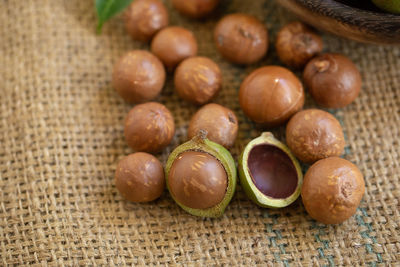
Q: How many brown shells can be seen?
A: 15